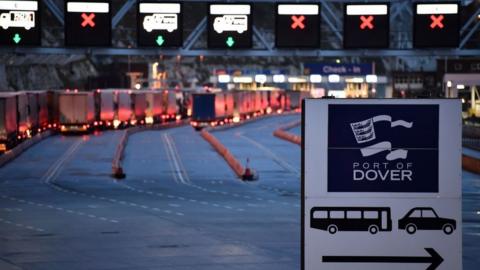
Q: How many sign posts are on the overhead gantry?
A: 7